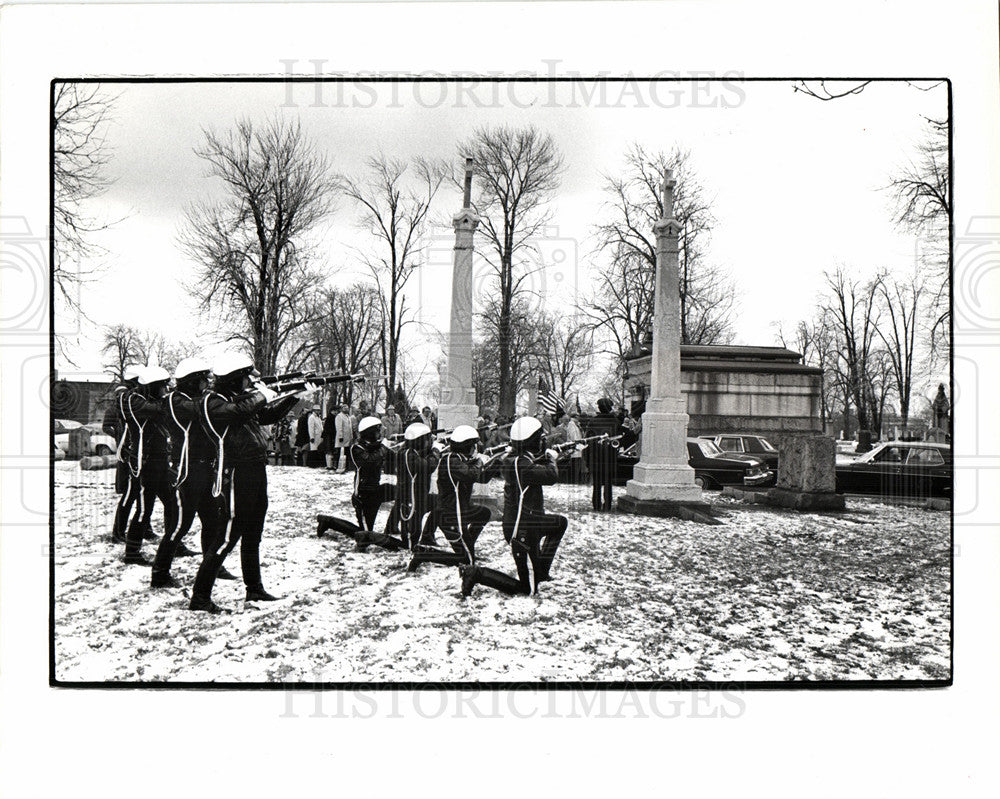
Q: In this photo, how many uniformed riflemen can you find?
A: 8